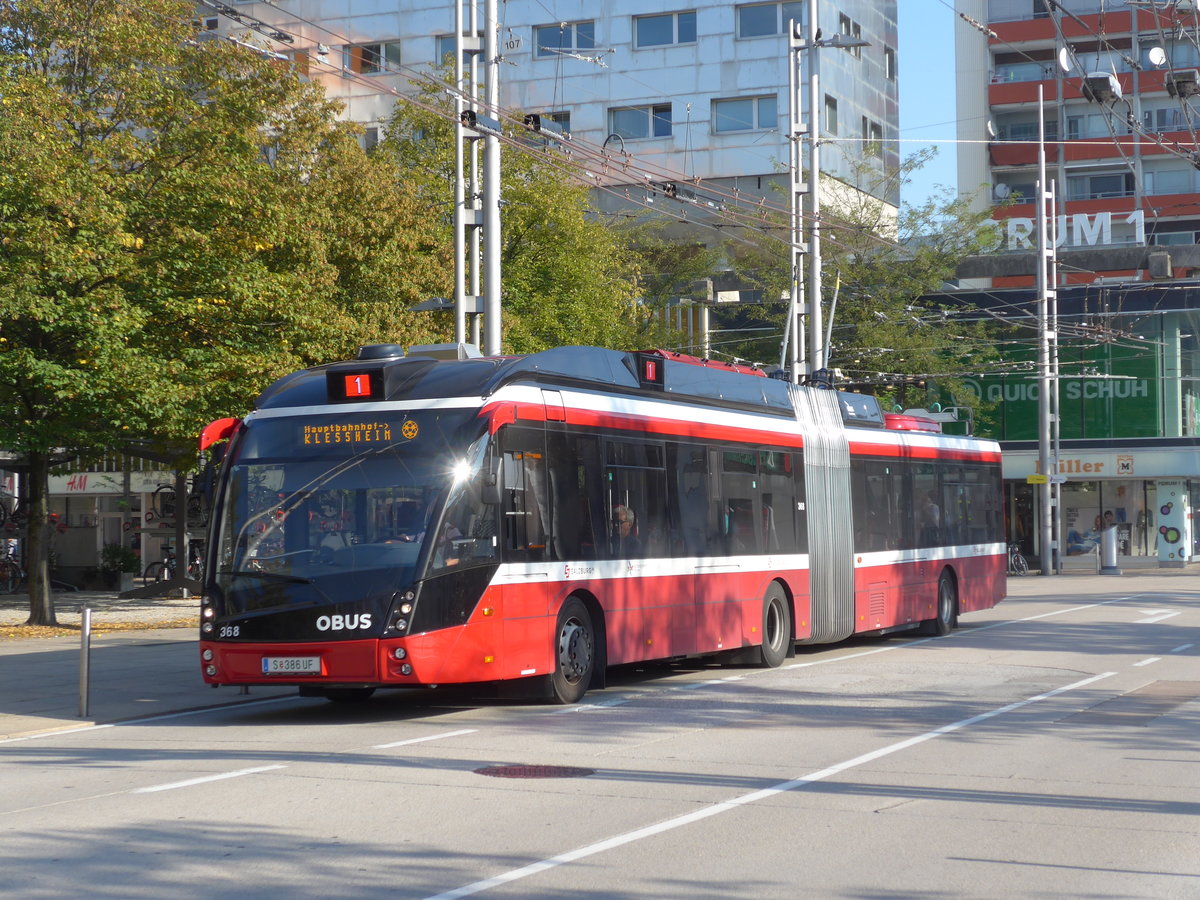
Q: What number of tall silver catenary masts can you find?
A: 3